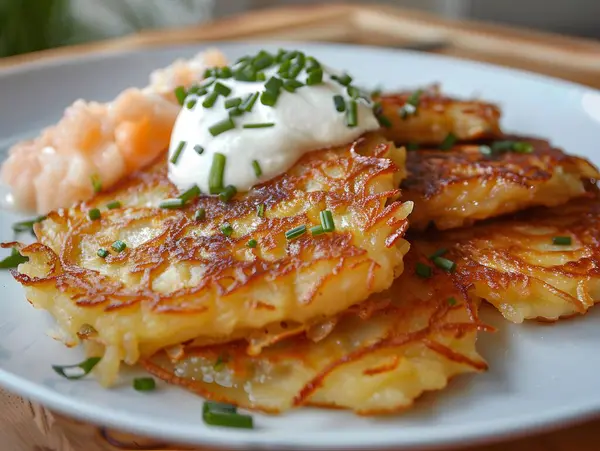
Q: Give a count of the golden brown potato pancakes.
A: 5